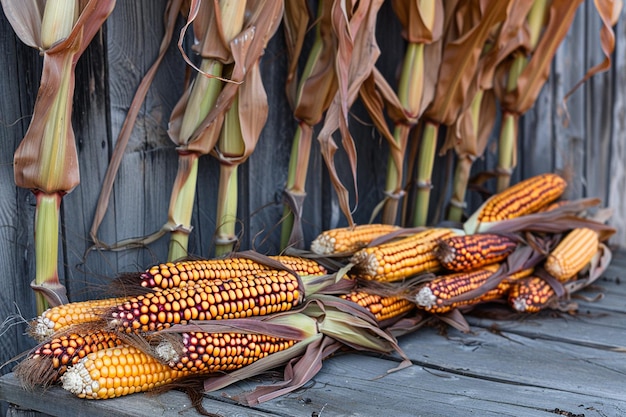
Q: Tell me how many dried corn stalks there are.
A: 8